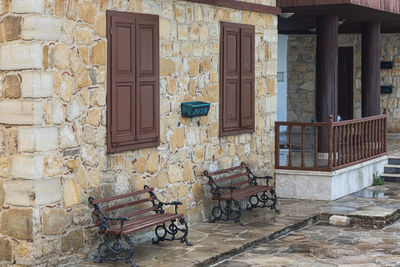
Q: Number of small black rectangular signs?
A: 2